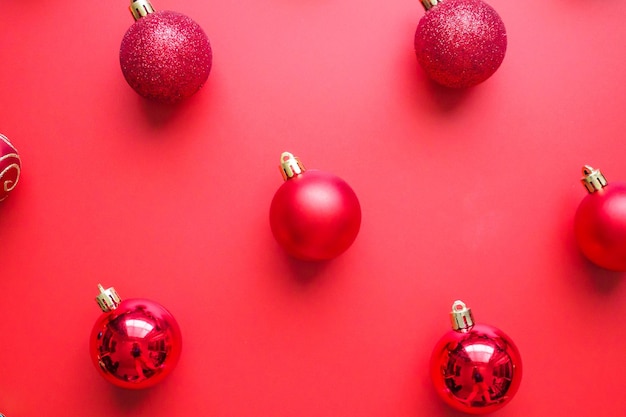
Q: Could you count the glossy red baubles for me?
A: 2